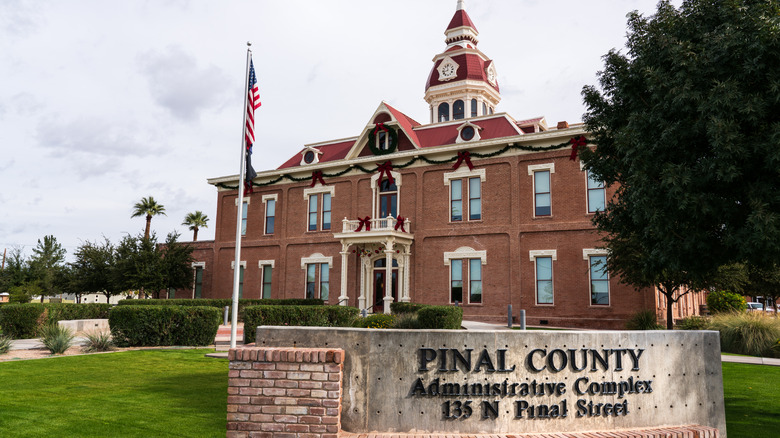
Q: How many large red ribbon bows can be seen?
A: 8